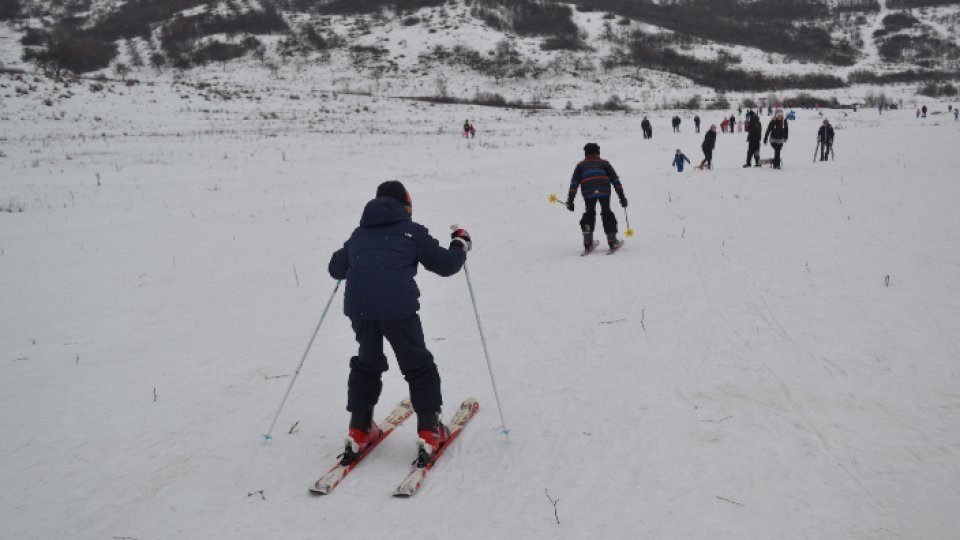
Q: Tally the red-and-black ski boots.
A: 2